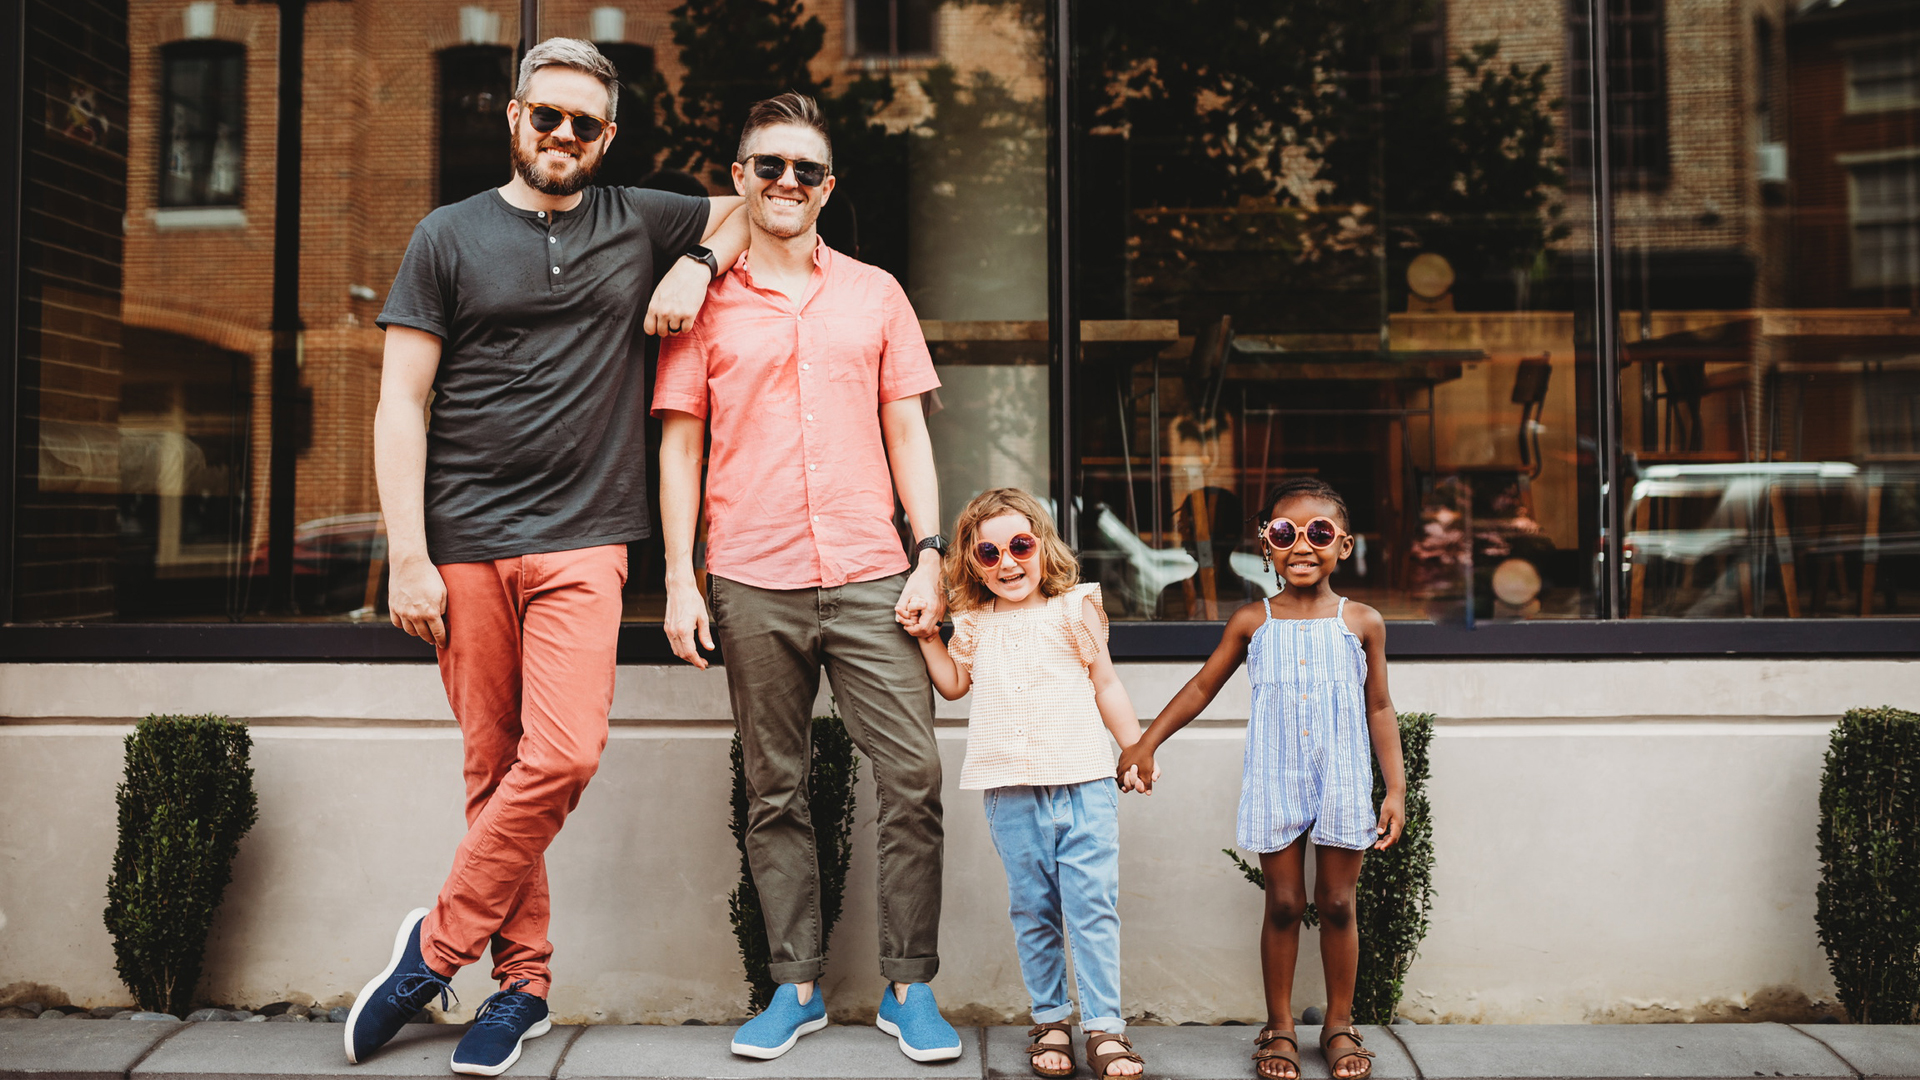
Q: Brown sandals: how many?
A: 4